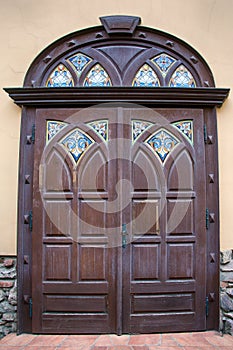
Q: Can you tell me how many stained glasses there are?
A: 12